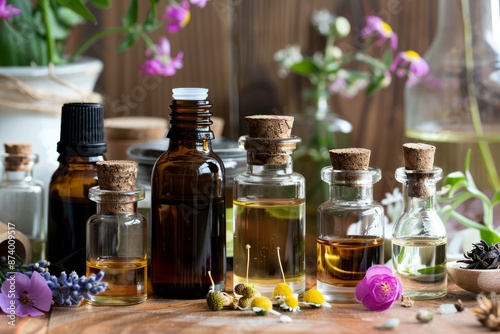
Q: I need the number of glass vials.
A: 7